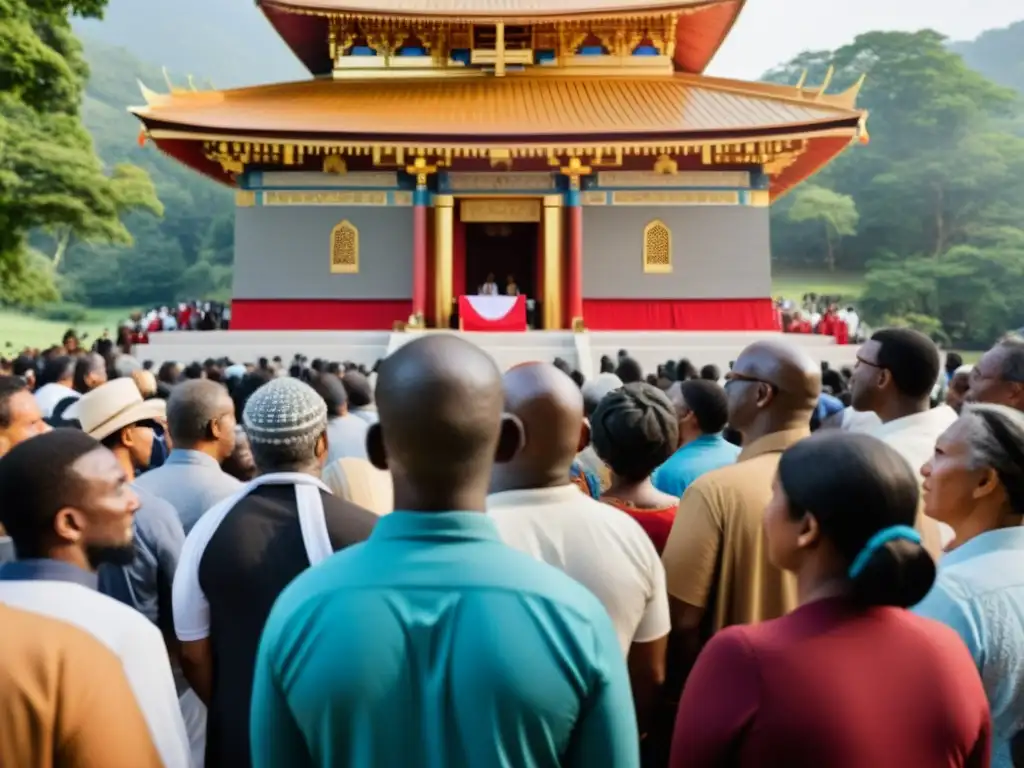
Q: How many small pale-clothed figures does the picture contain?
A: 2